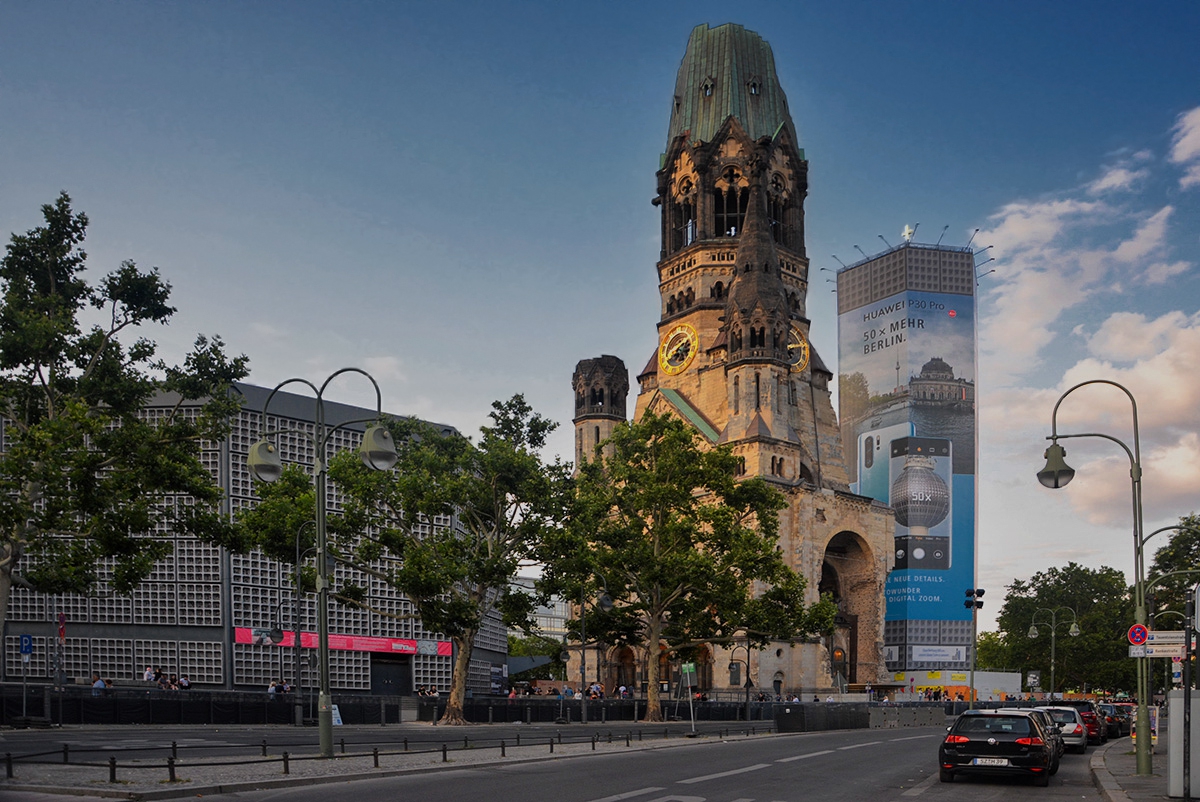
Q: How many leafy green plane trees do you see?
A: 3